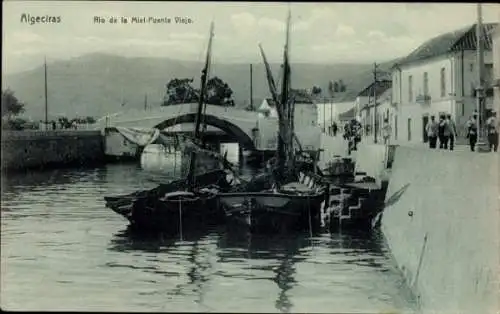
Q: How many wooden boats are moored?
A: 2